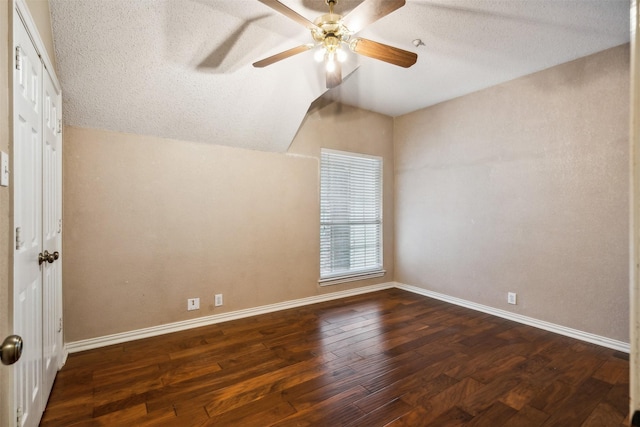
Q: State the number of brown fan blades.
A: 5